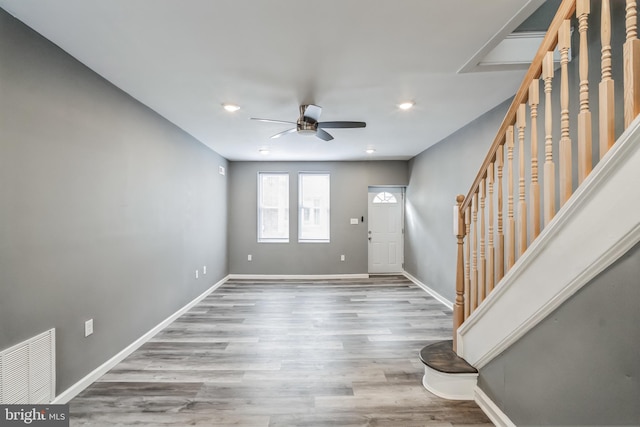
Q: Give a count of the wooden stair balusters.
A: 13